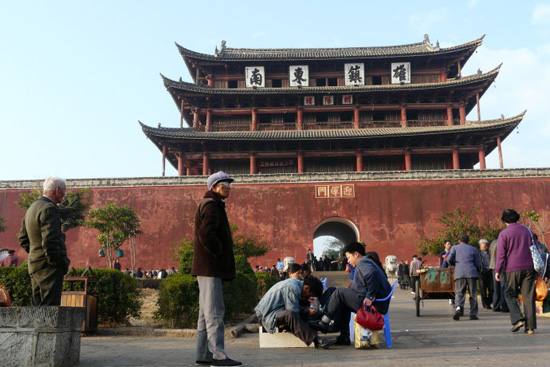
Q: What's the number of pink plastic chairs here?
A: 0